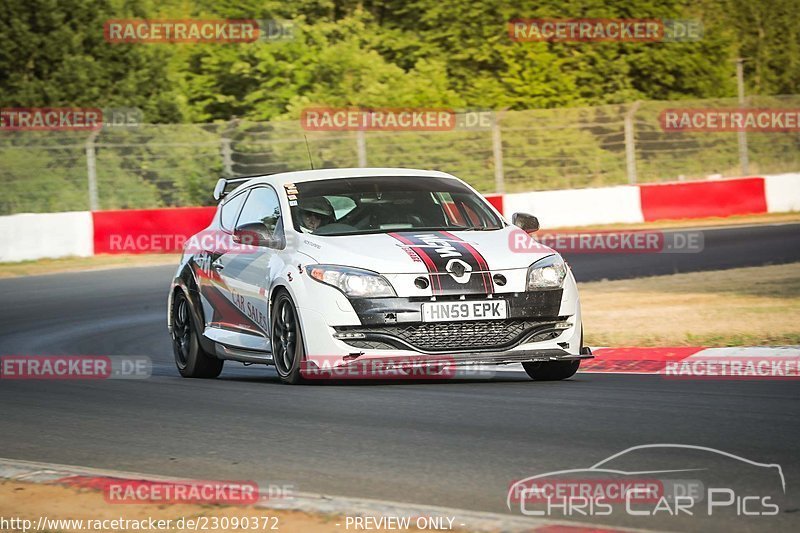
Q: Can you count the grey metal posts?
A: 6